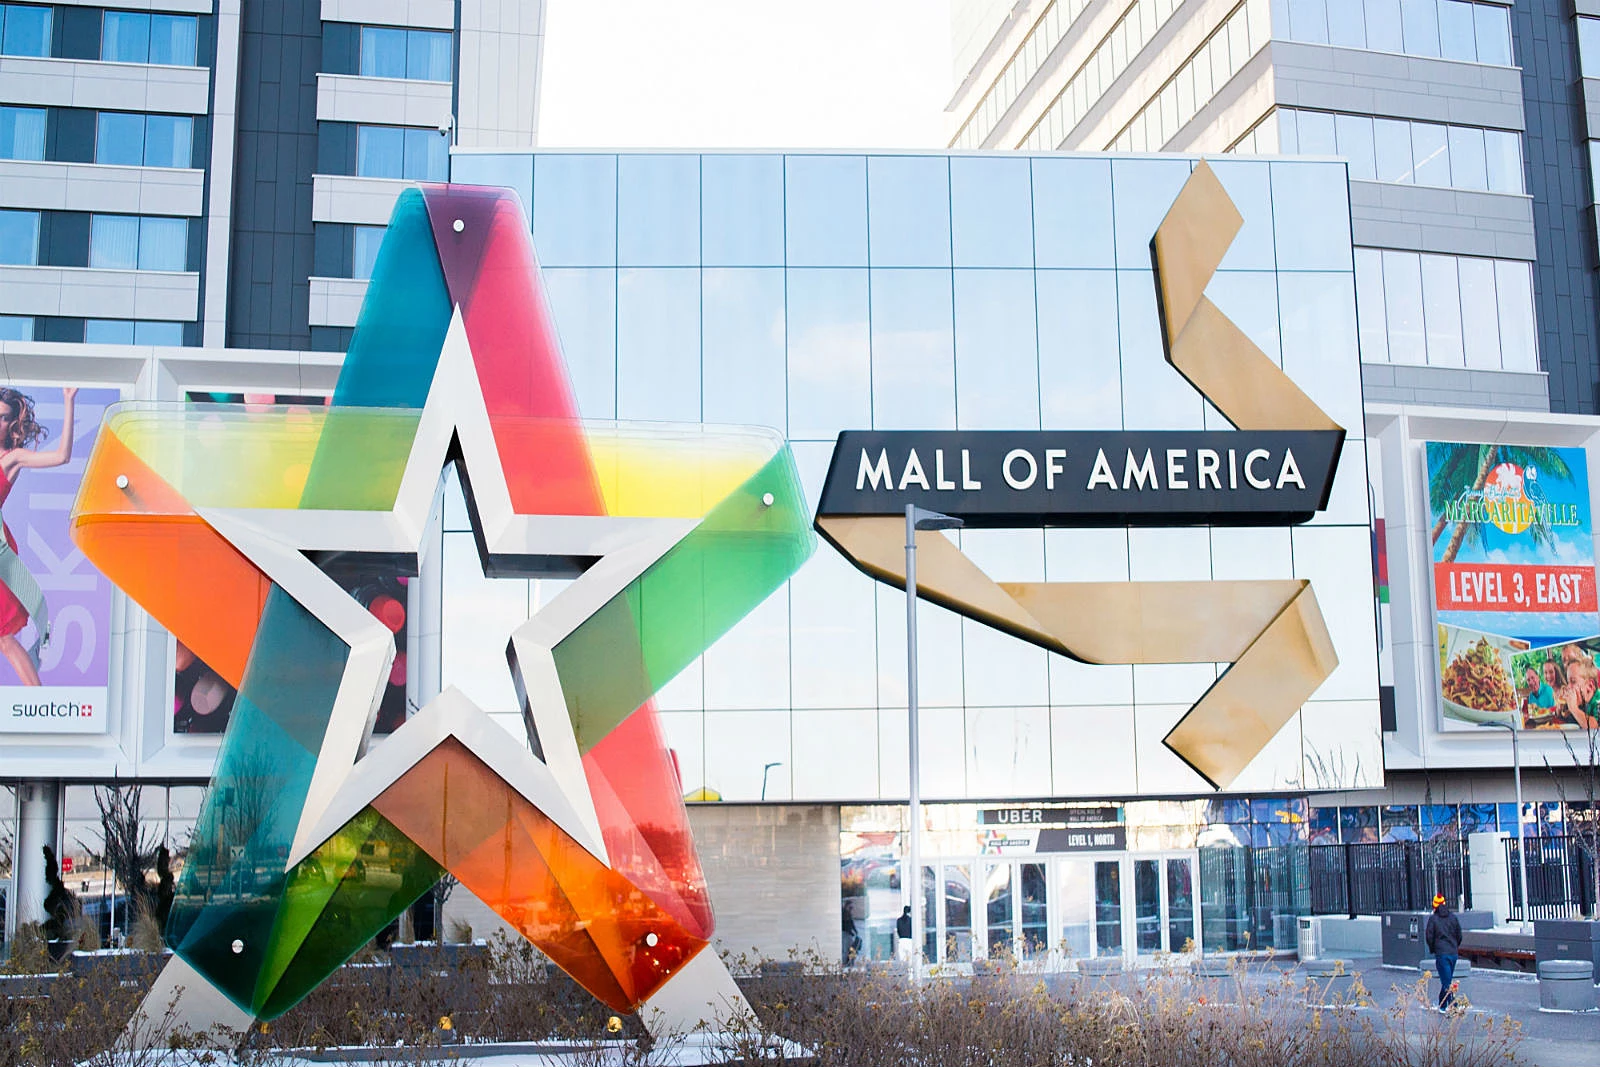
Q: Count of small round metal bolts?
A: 5